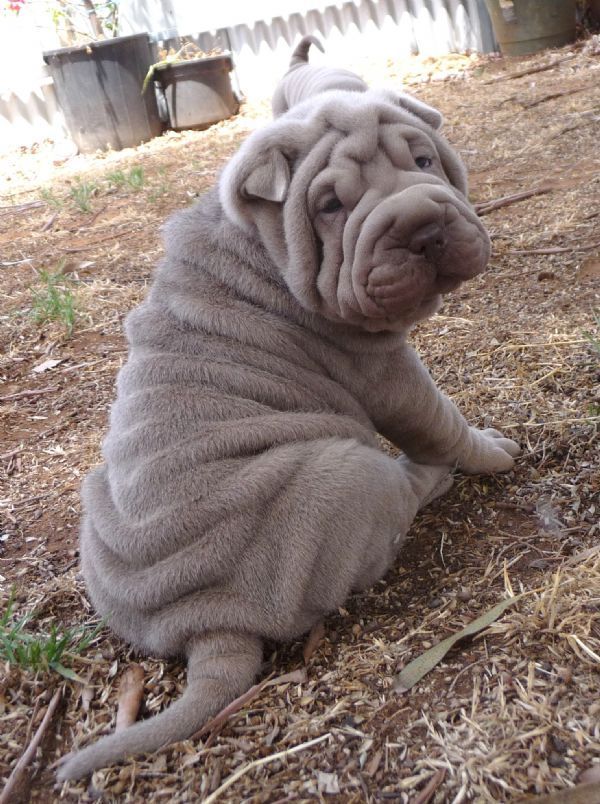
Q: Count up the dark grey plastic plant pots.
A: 2